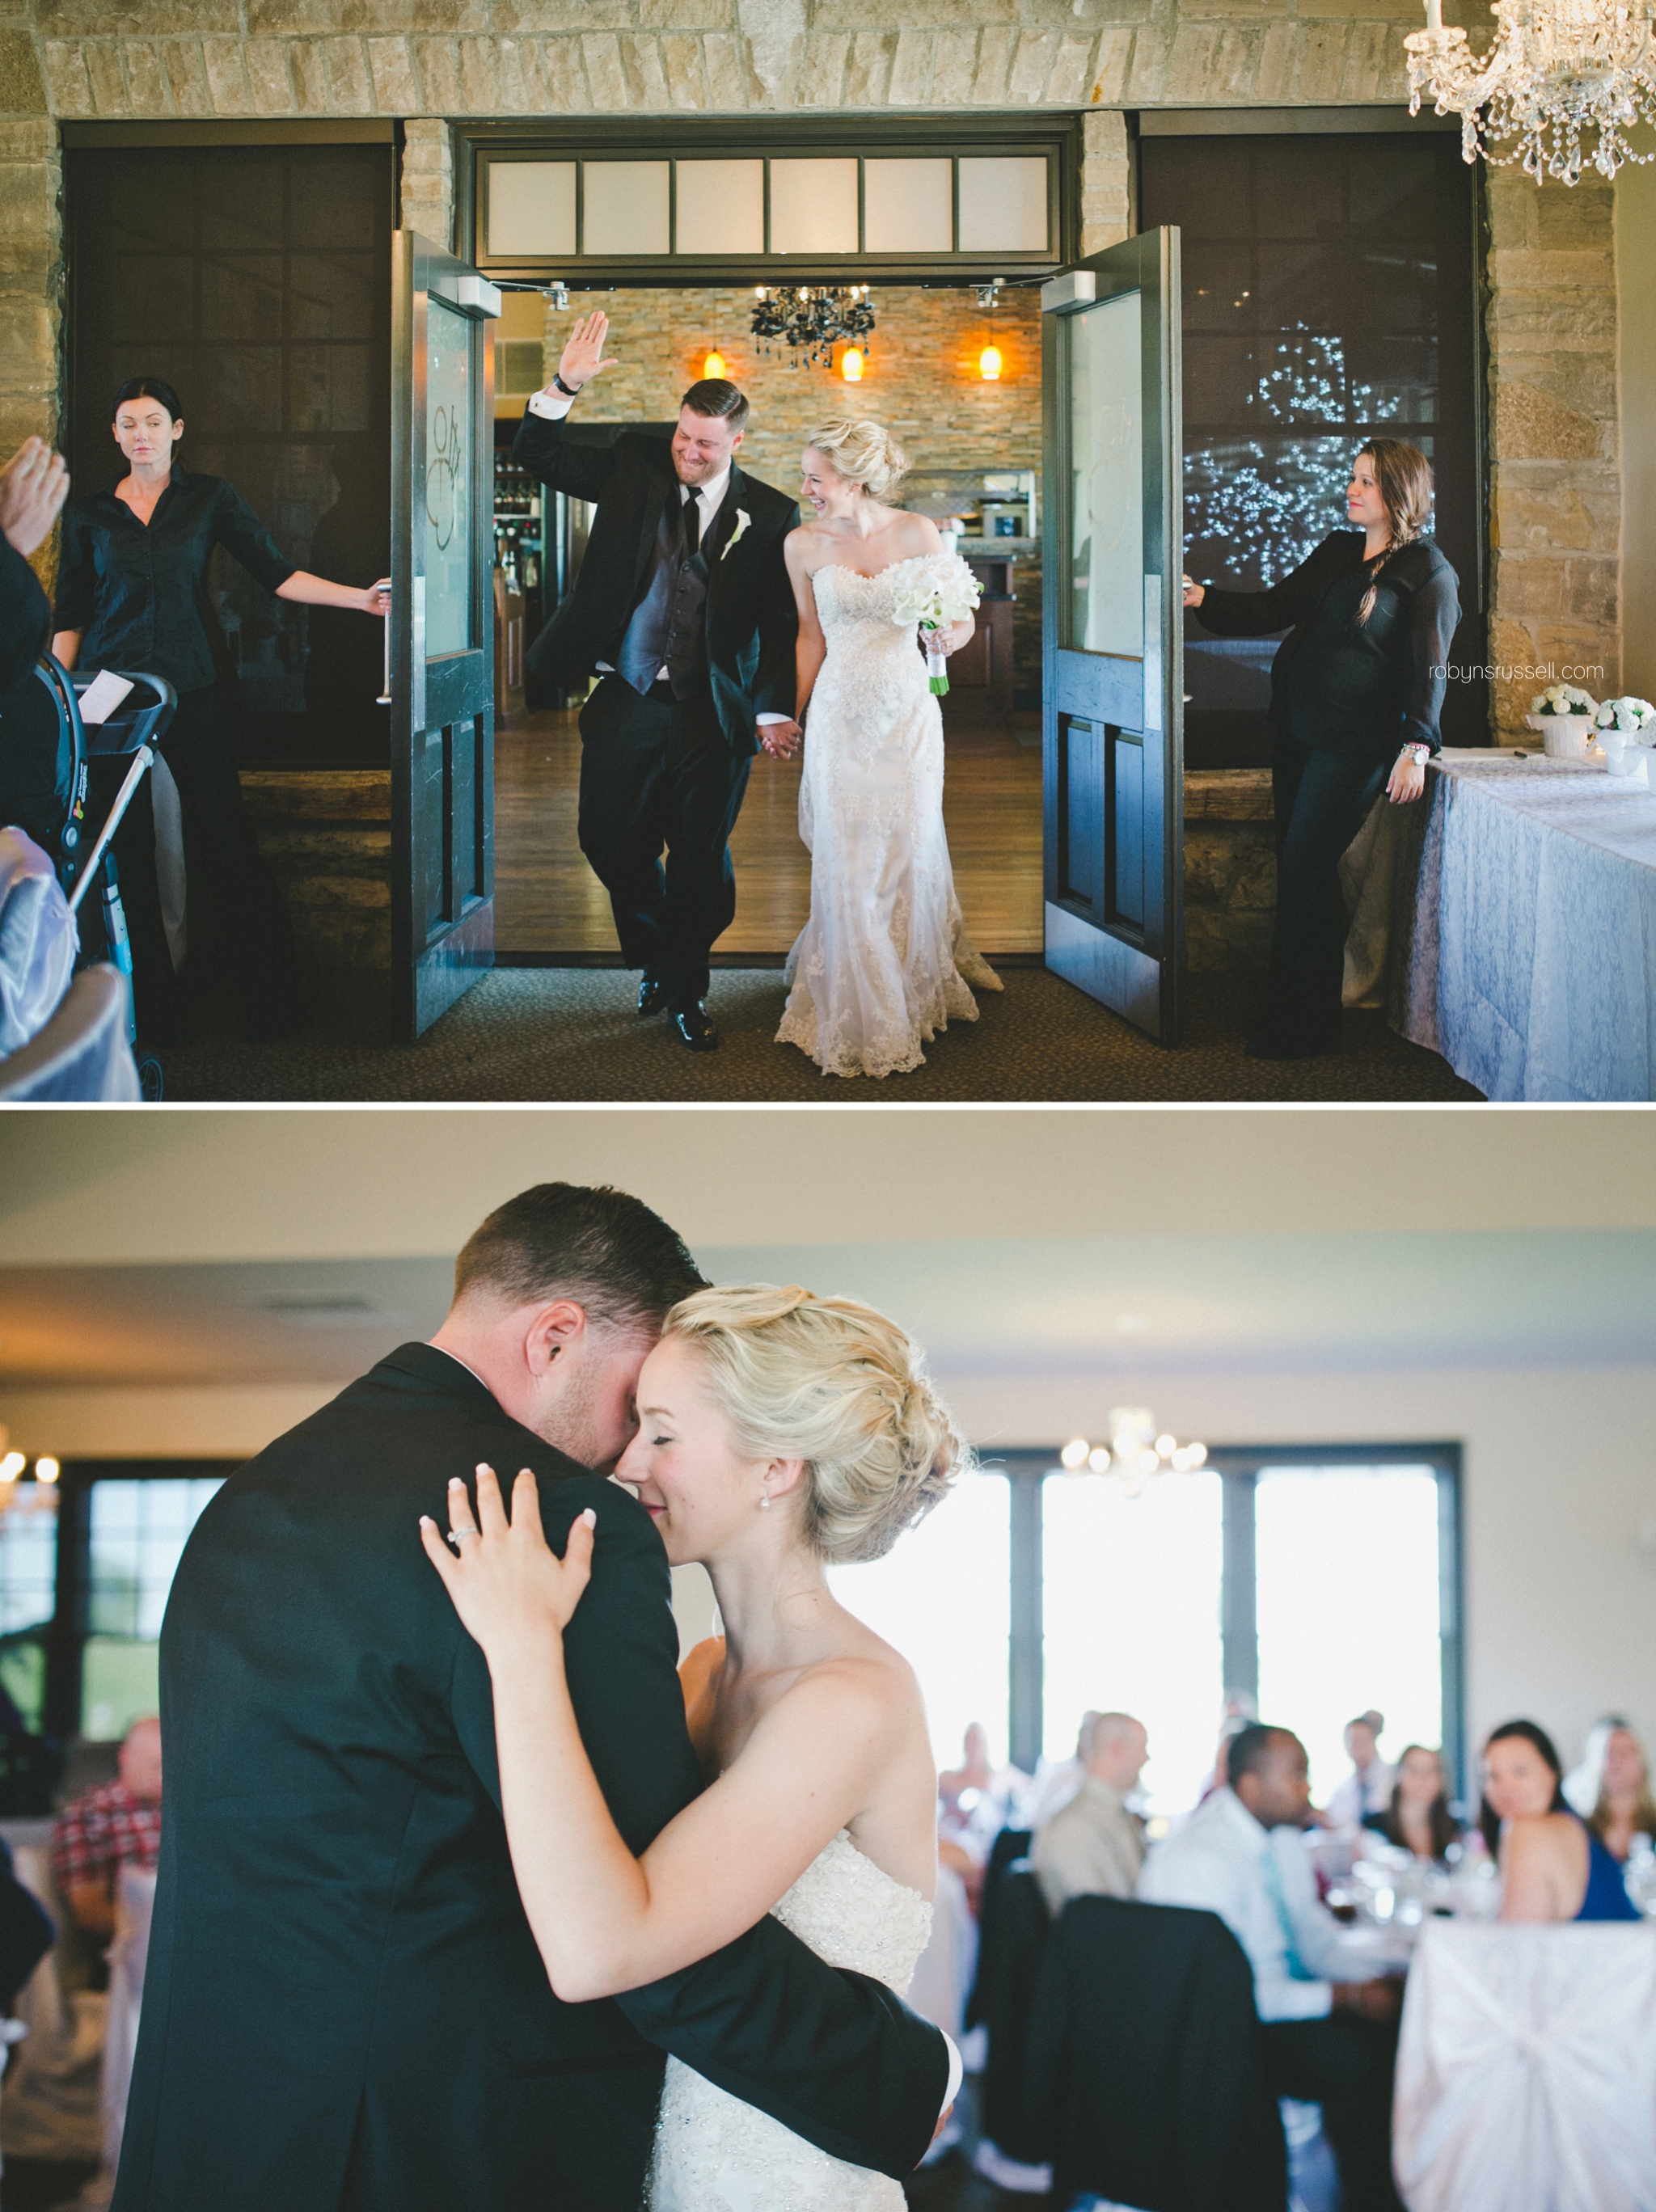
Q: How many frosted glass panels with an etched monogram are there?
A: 2